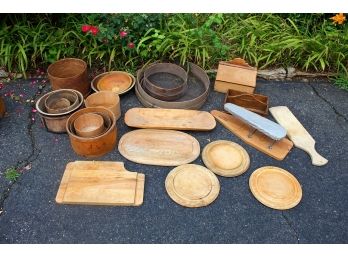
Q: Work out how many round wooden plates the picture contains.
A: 3